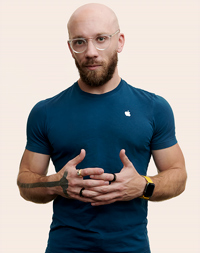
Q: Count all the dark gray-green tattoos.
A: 1